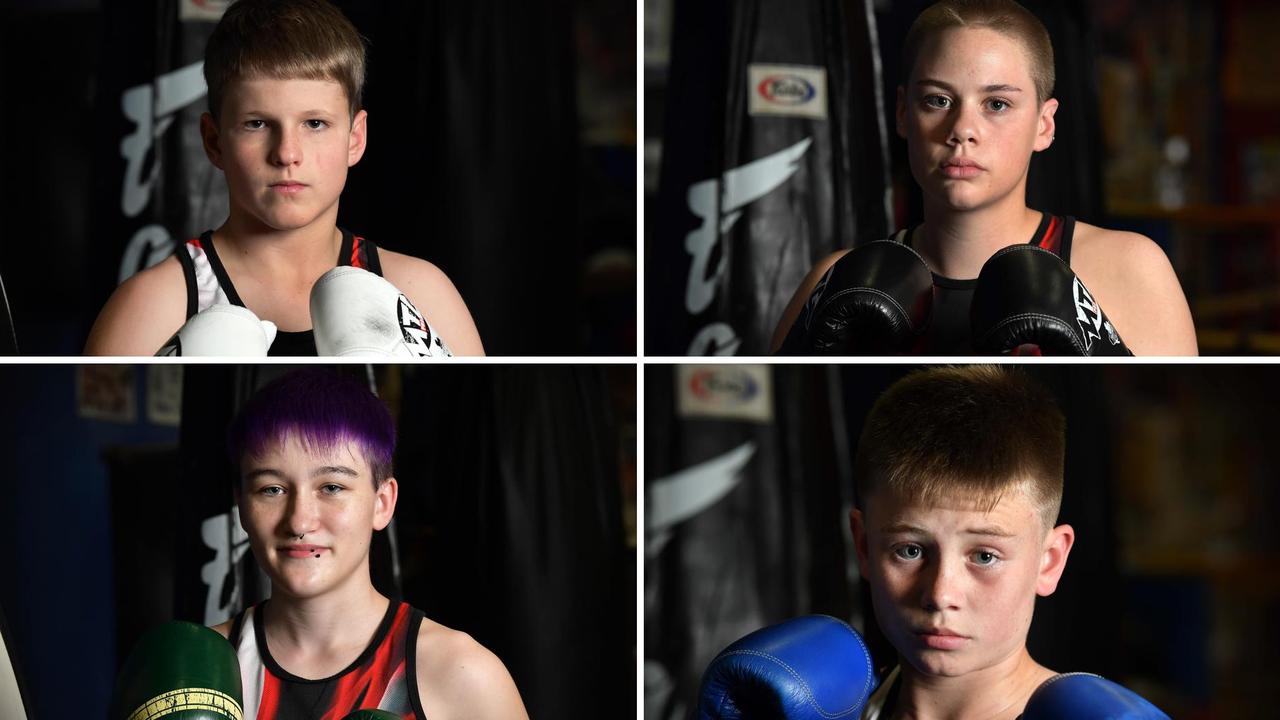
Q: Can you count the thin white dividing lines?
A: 2